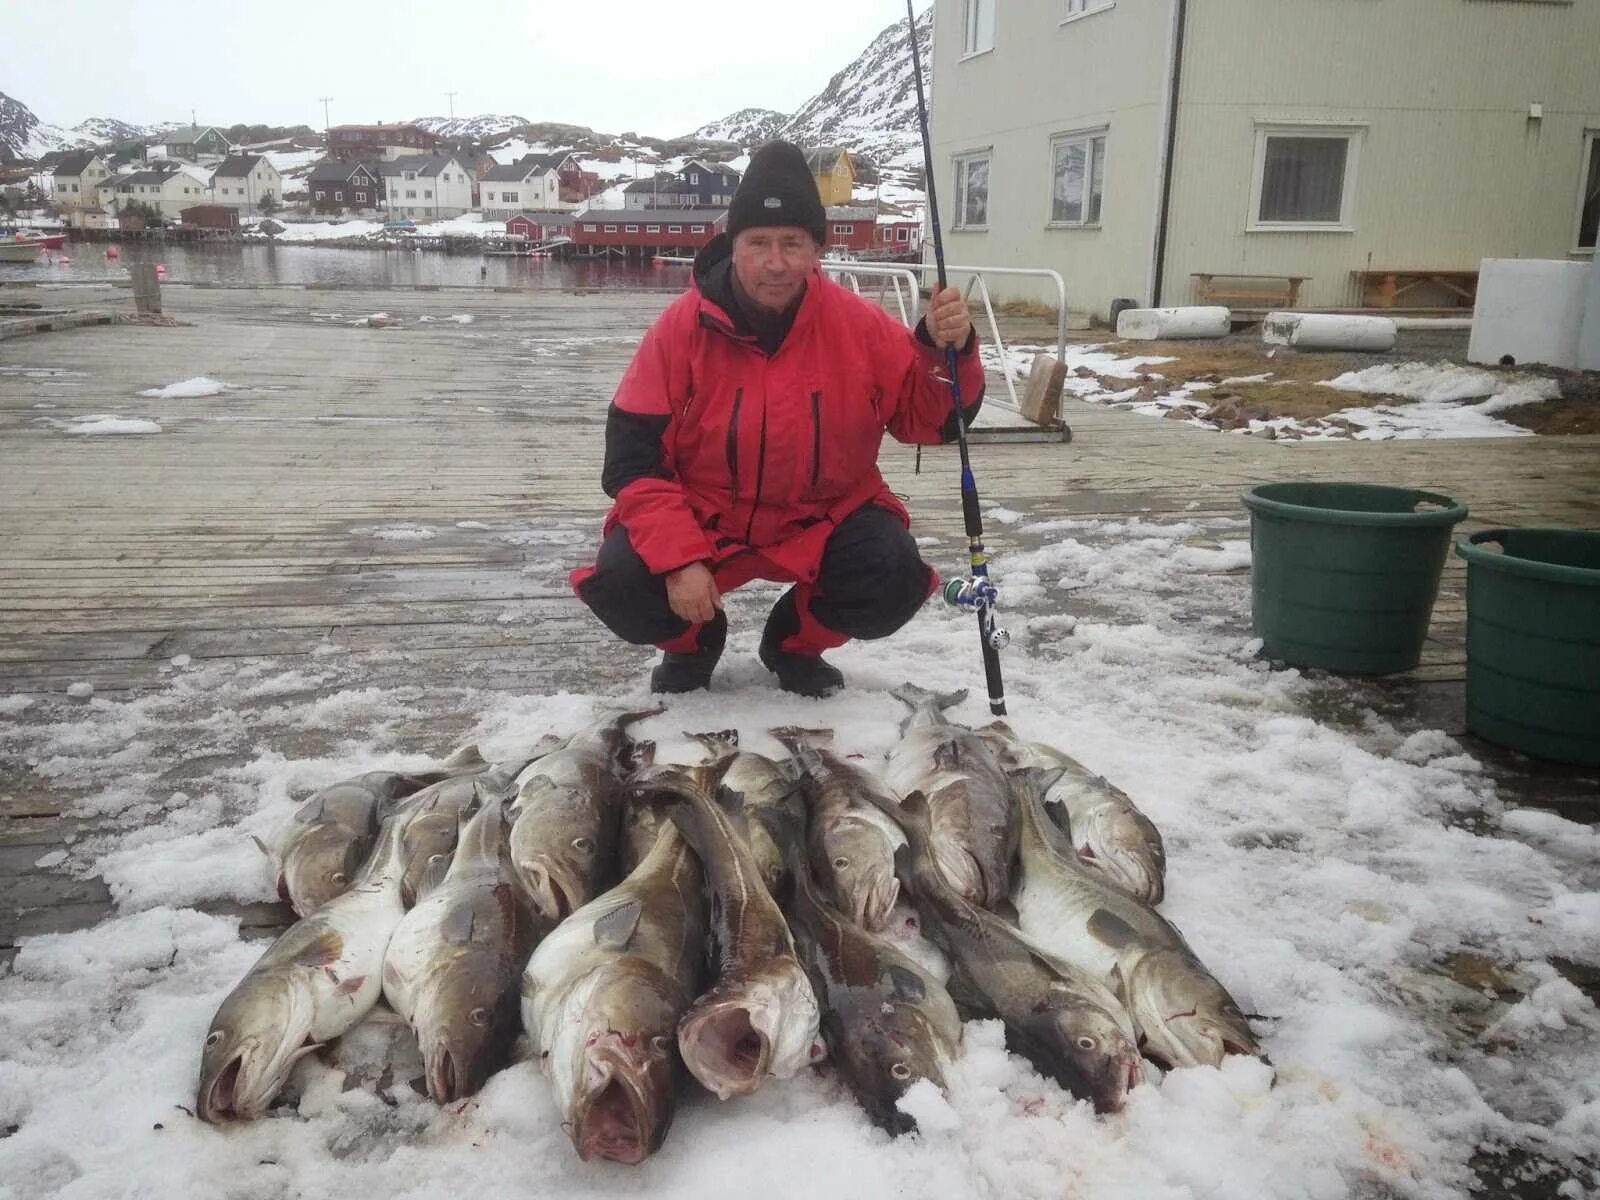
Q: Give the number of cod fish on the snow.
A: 15